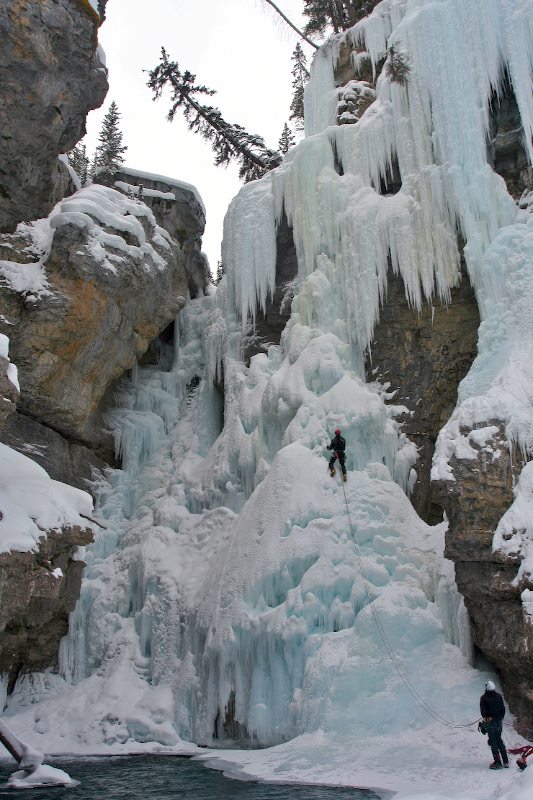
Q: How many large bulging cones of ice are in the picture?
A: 1